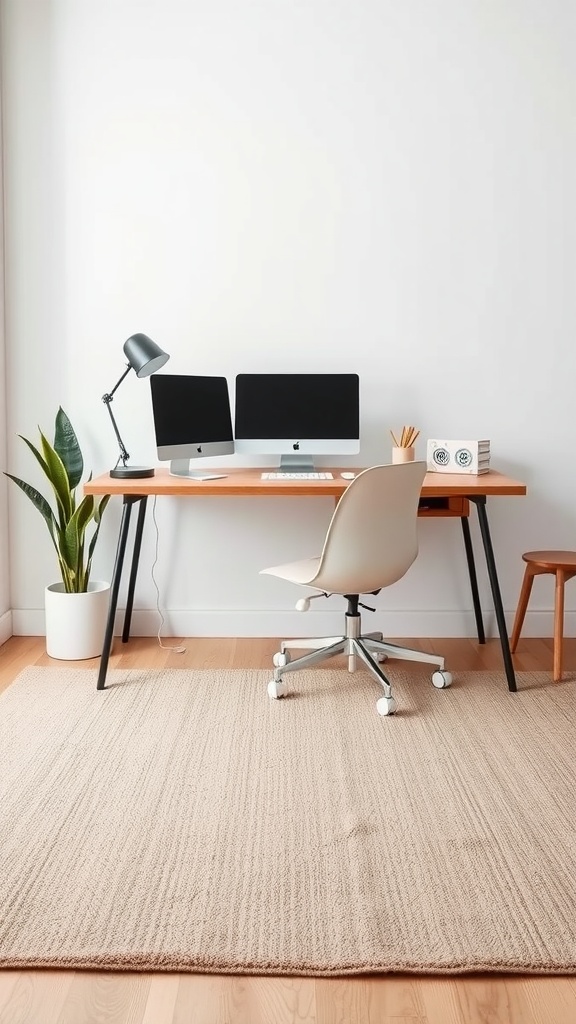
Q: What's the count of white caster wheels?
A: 5